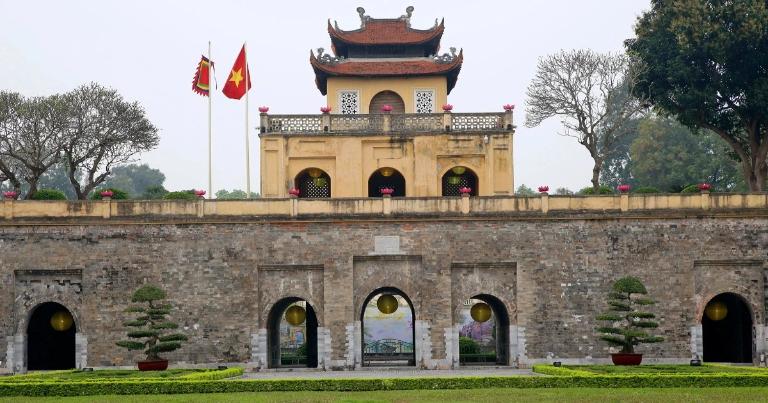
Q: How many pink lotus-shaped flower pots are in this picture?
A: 14